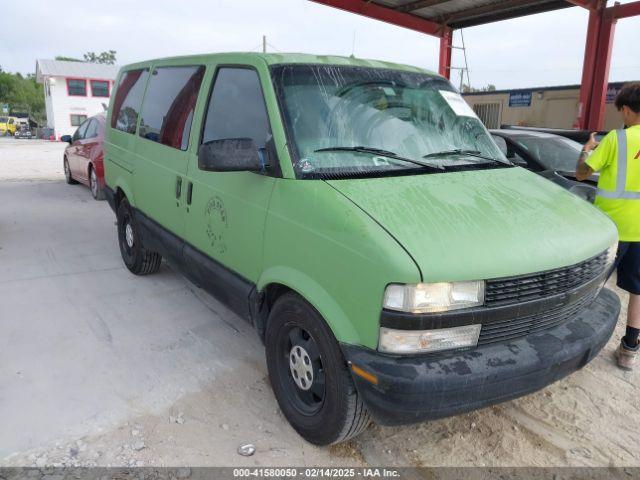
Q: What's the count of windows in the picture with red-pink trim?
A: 3